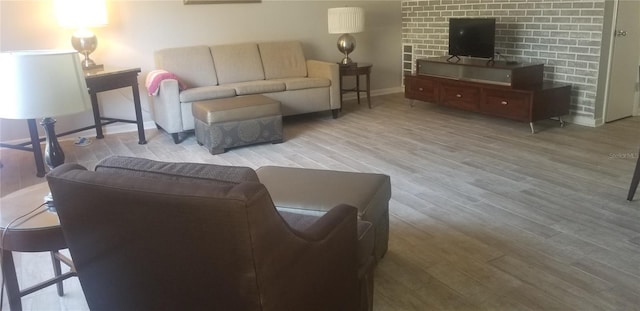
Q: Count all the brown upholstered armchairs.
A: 1